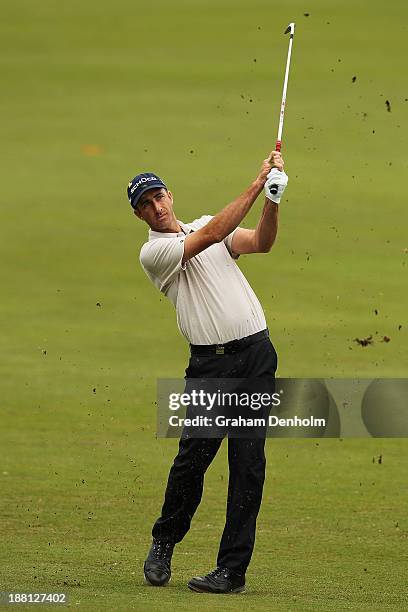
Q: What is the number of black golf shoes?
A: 2